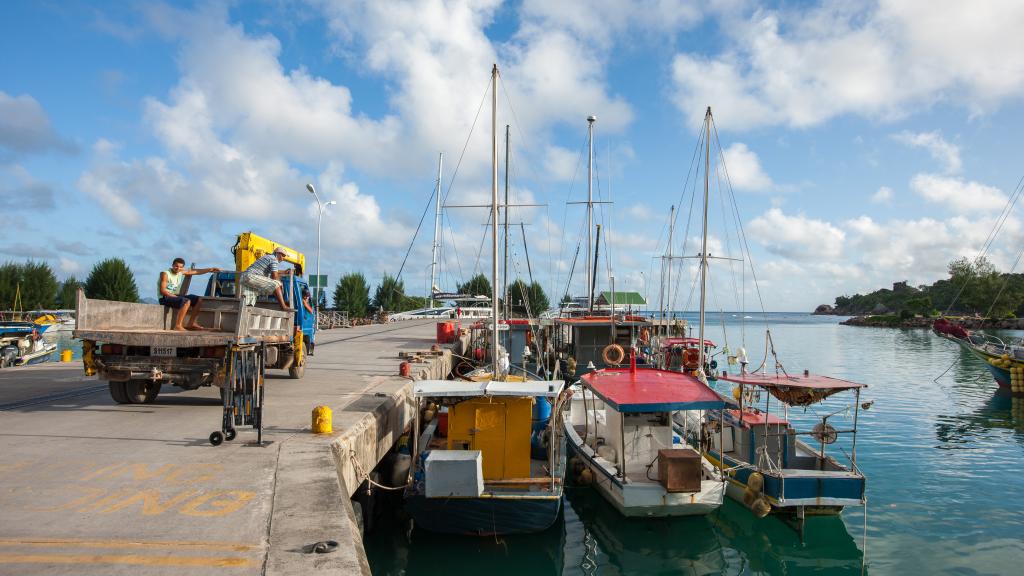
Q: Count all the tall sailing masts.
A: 6